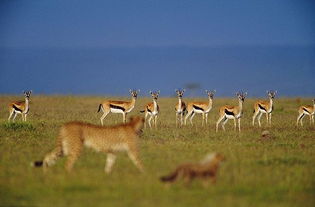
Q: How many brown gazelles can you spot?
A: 8